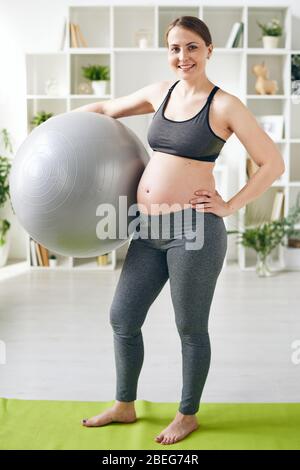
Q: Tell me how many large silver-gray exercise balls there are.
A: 1